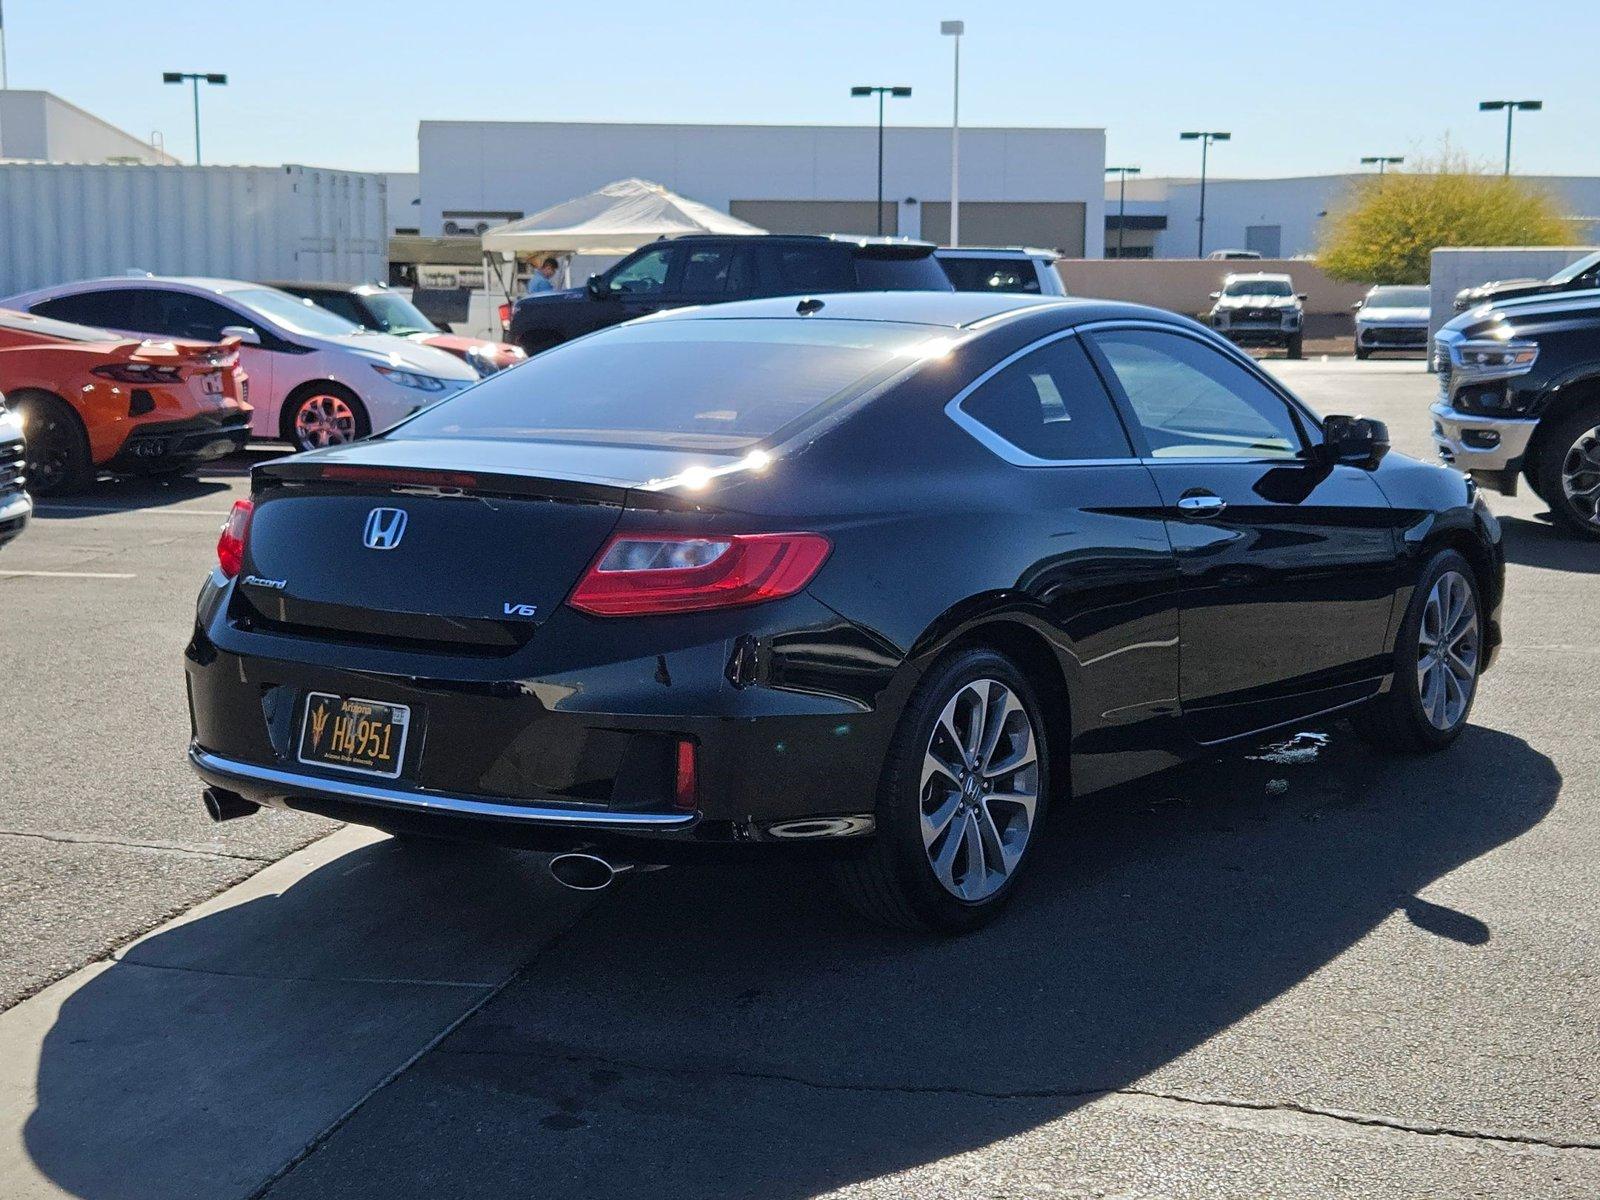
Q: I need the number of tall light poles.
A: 7